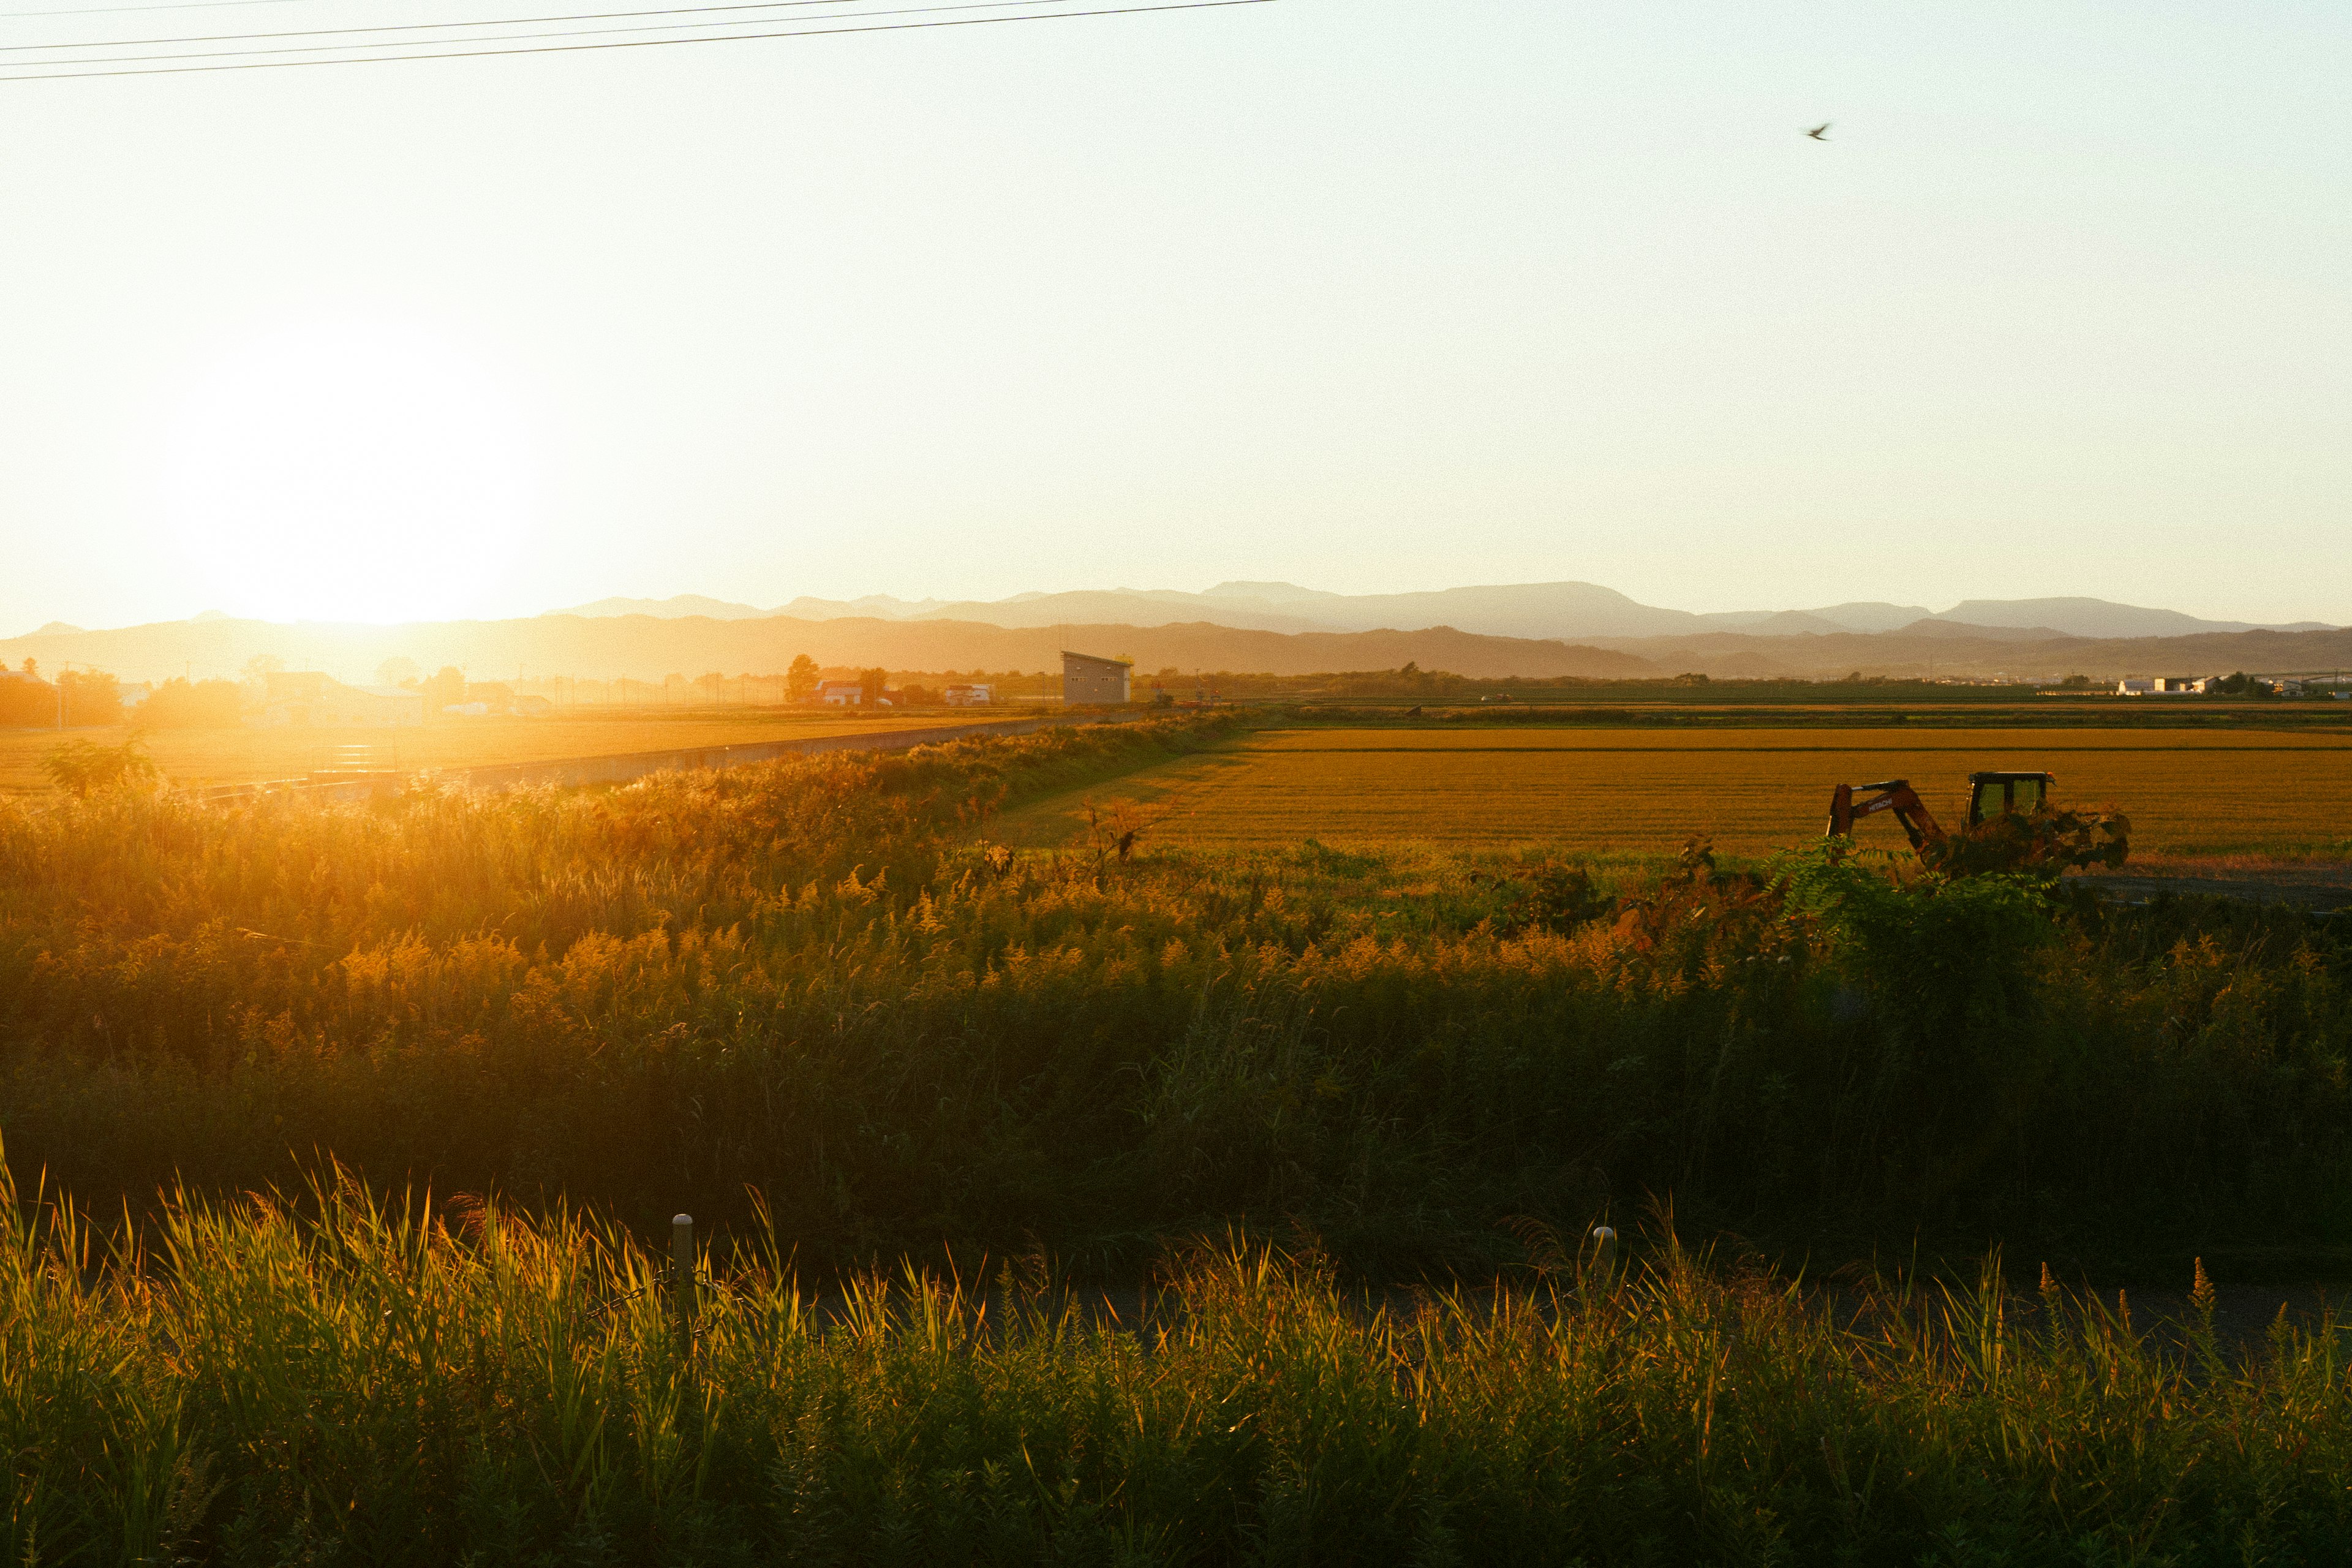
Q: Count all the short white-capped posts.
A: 2